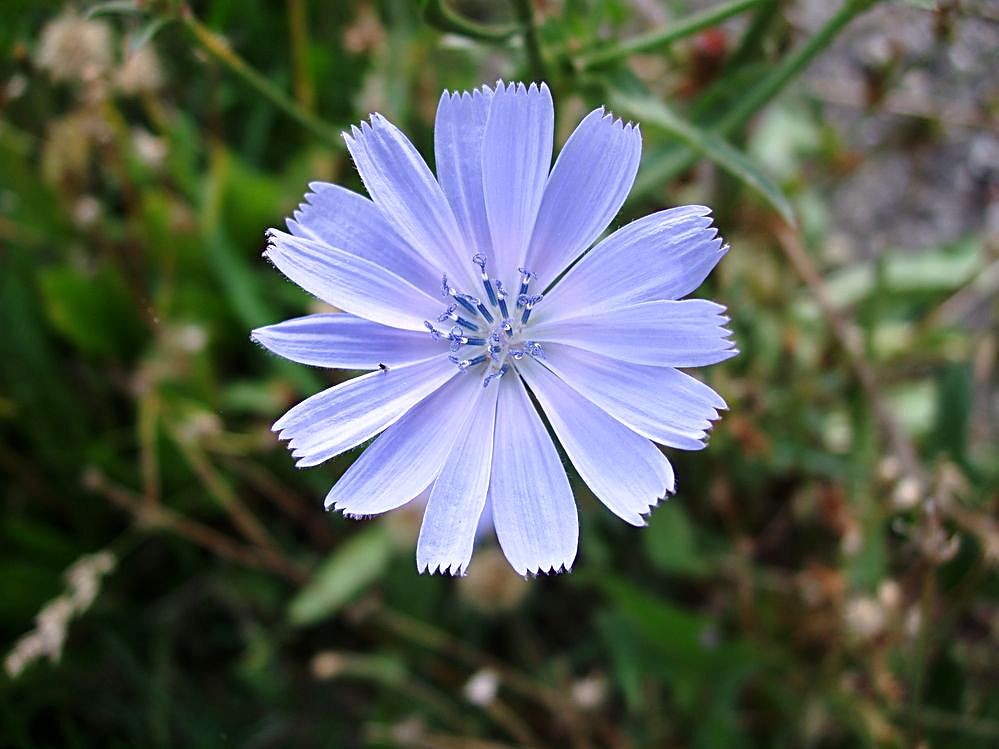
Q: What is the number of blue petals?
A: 15